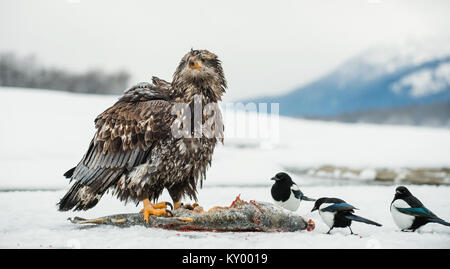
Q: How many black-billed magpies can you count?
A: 3